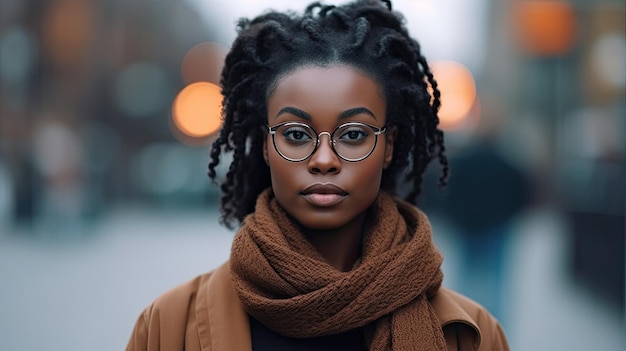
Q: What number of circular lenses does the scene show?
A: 2